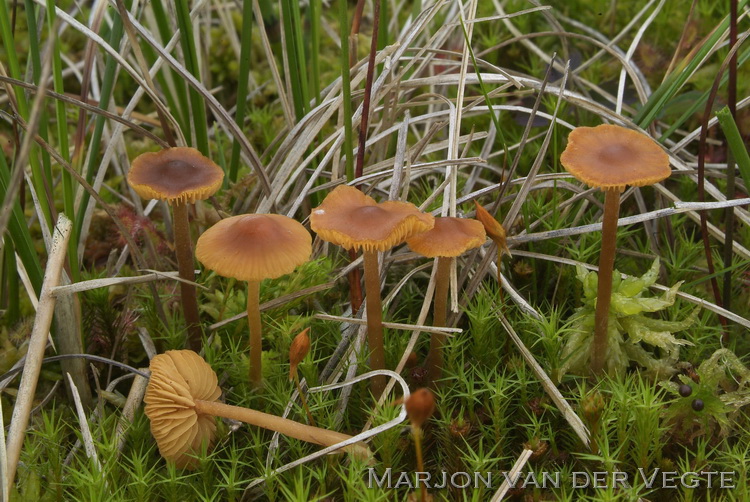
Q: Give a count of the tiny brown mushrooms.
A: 6